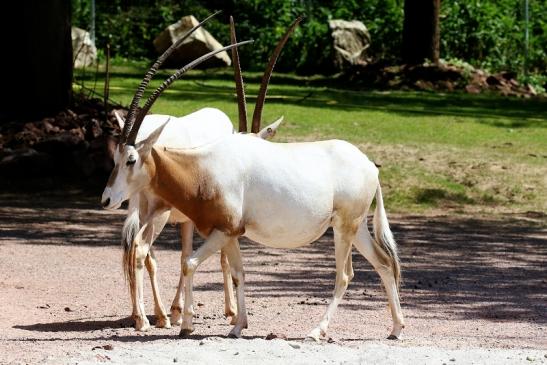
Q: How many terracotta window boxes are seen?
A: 0